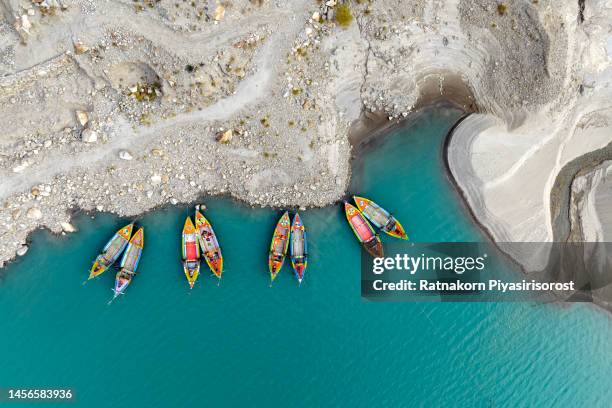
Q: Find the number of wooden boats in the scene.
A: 8